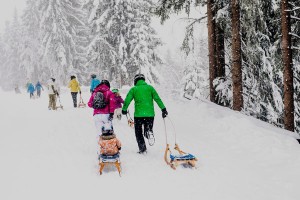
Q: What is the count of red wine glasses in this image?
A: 0